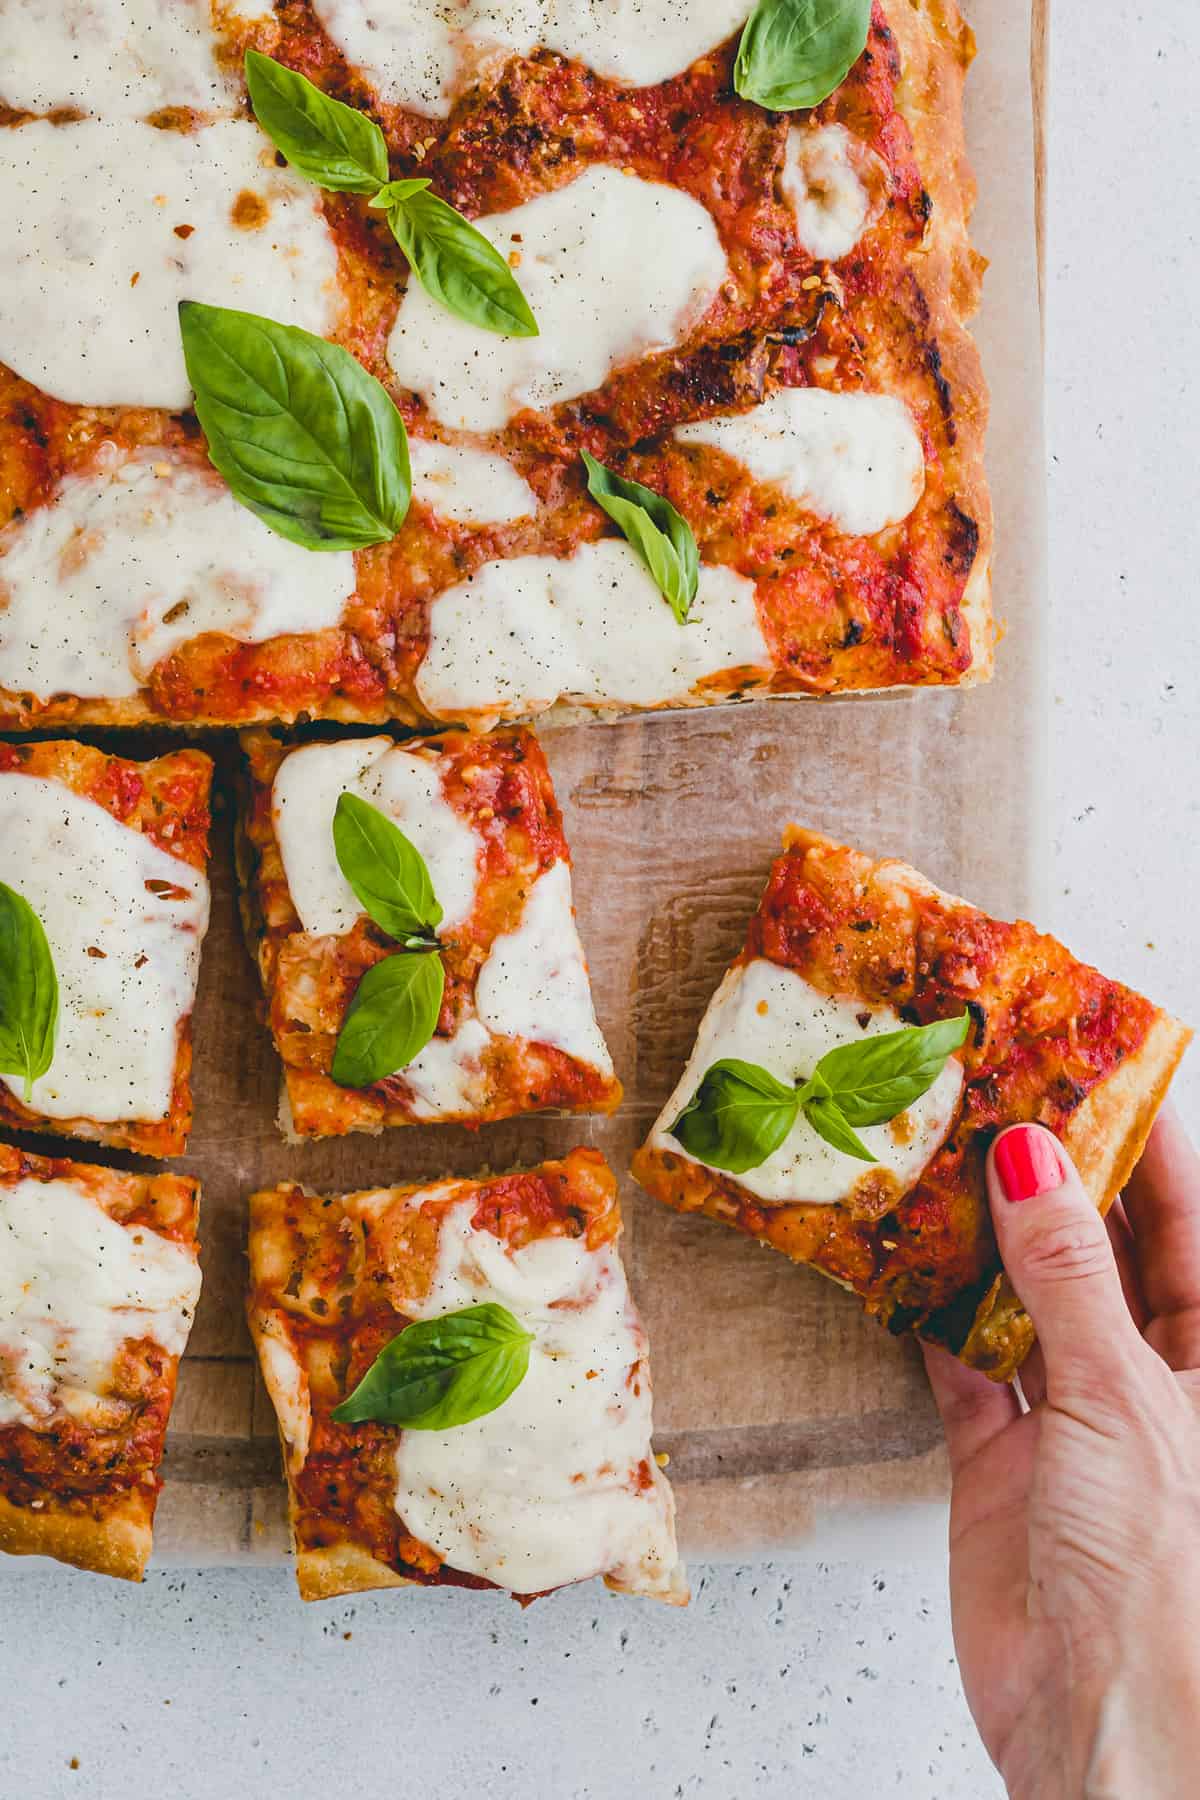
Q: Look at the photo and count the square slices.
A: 5